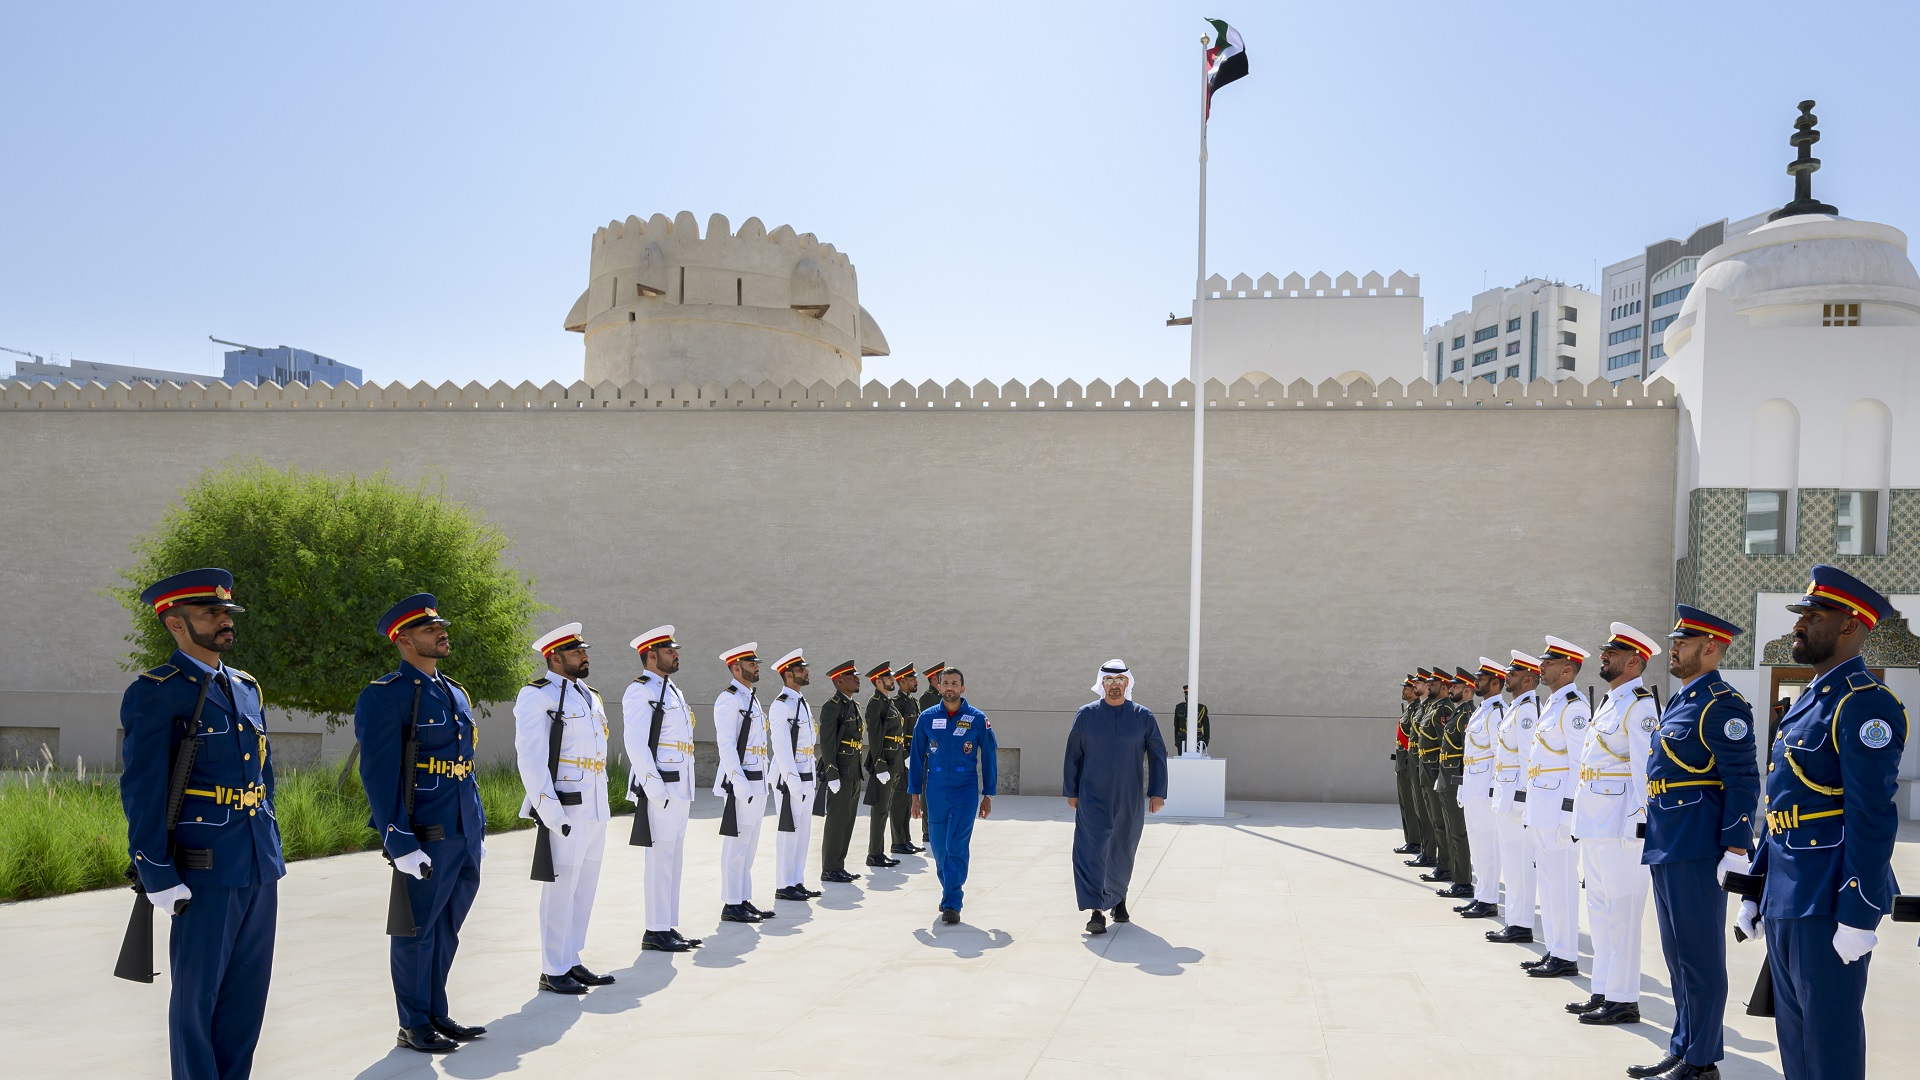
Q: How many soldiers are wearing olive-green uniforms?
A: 9